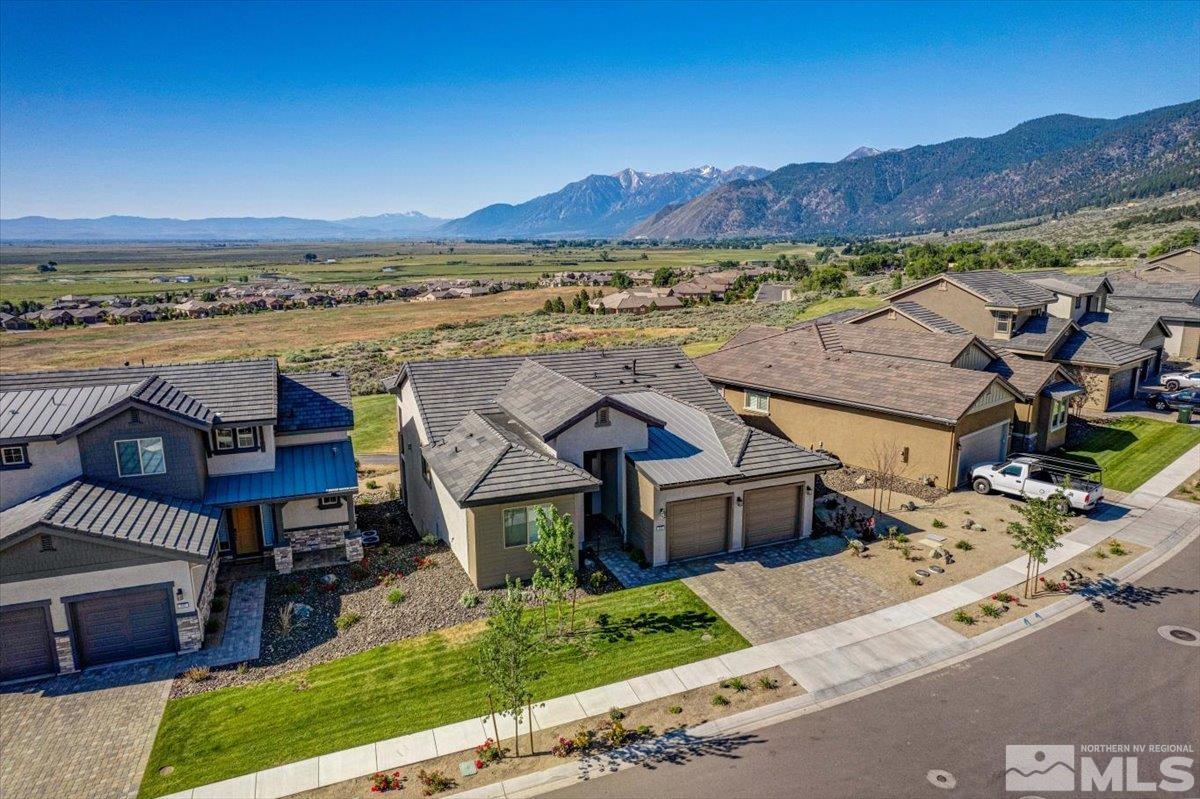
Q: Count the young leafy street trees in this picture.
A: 3